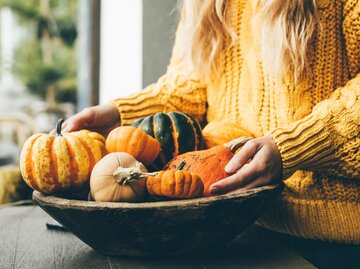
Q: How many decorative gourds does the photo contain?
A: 7